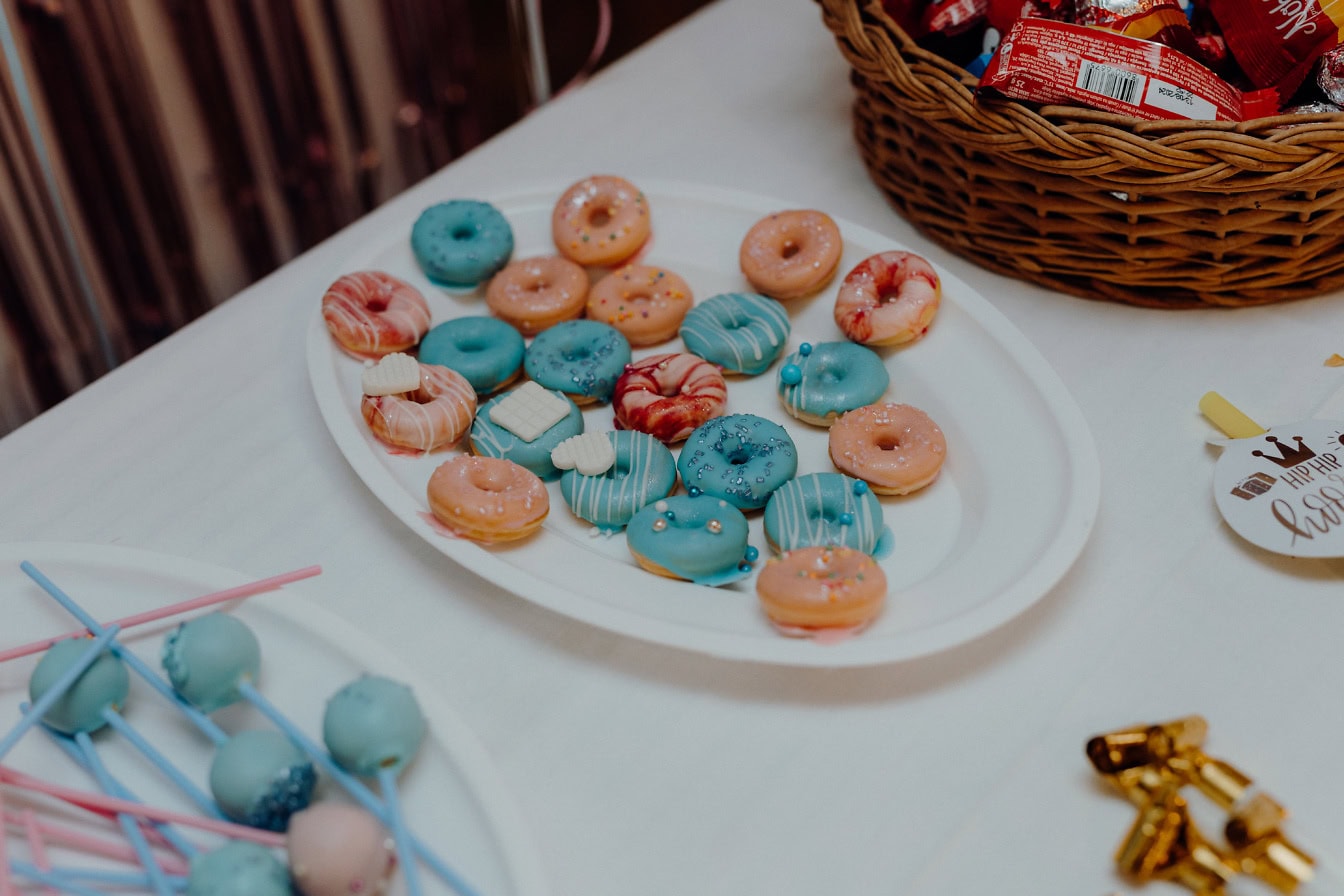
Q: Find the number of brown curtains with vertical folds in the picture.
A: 1